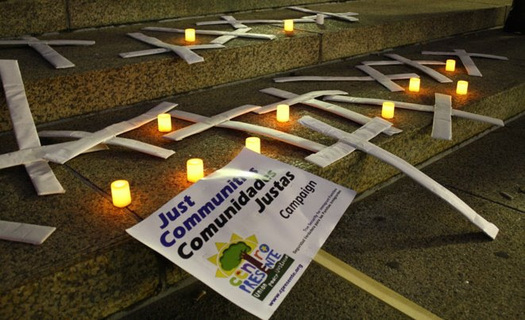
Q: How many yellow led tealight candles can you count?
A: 11